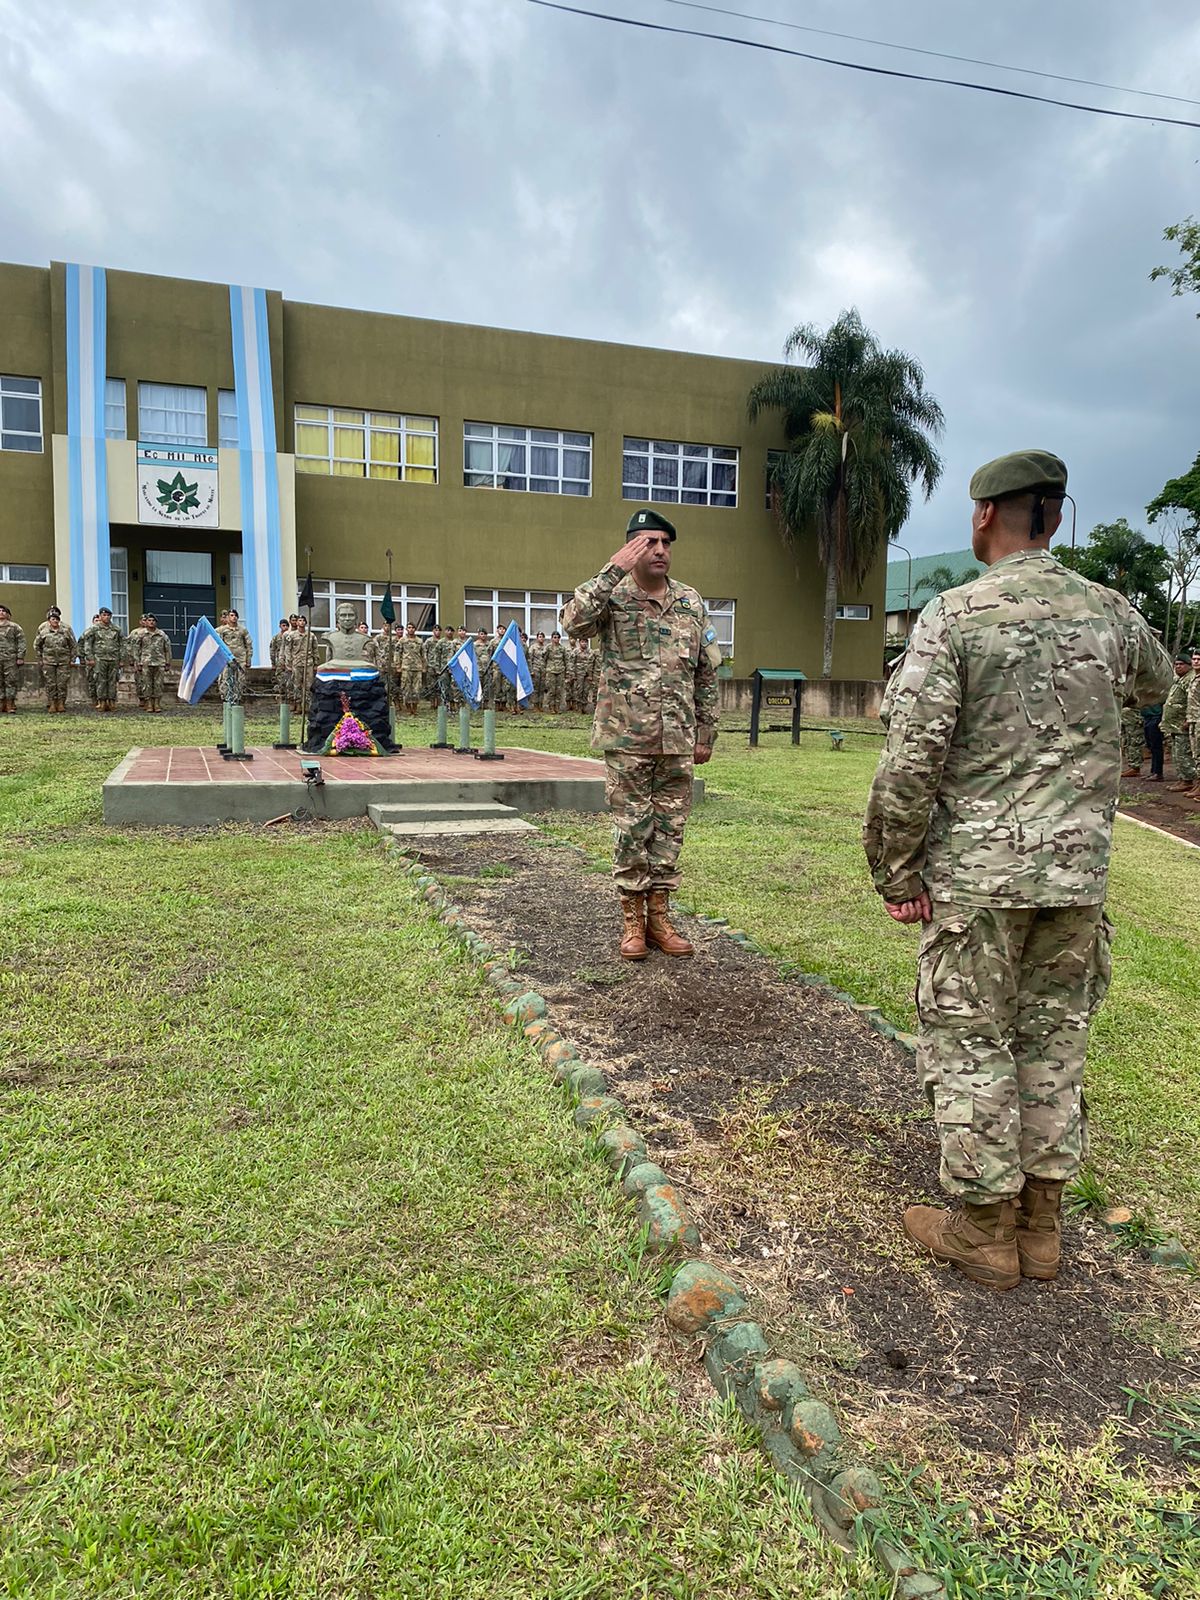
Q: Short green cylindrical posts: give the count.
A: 8